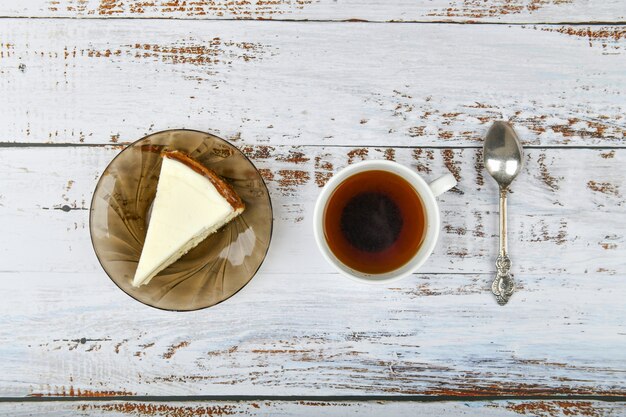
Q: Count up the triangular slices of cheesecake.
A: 1